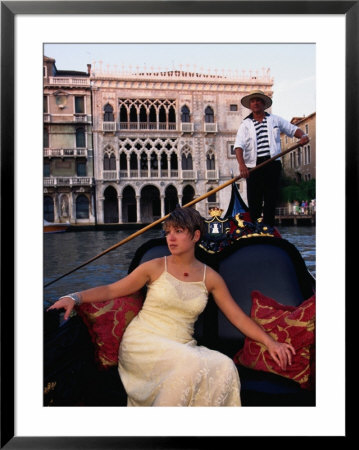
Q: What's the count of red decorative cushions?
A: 2